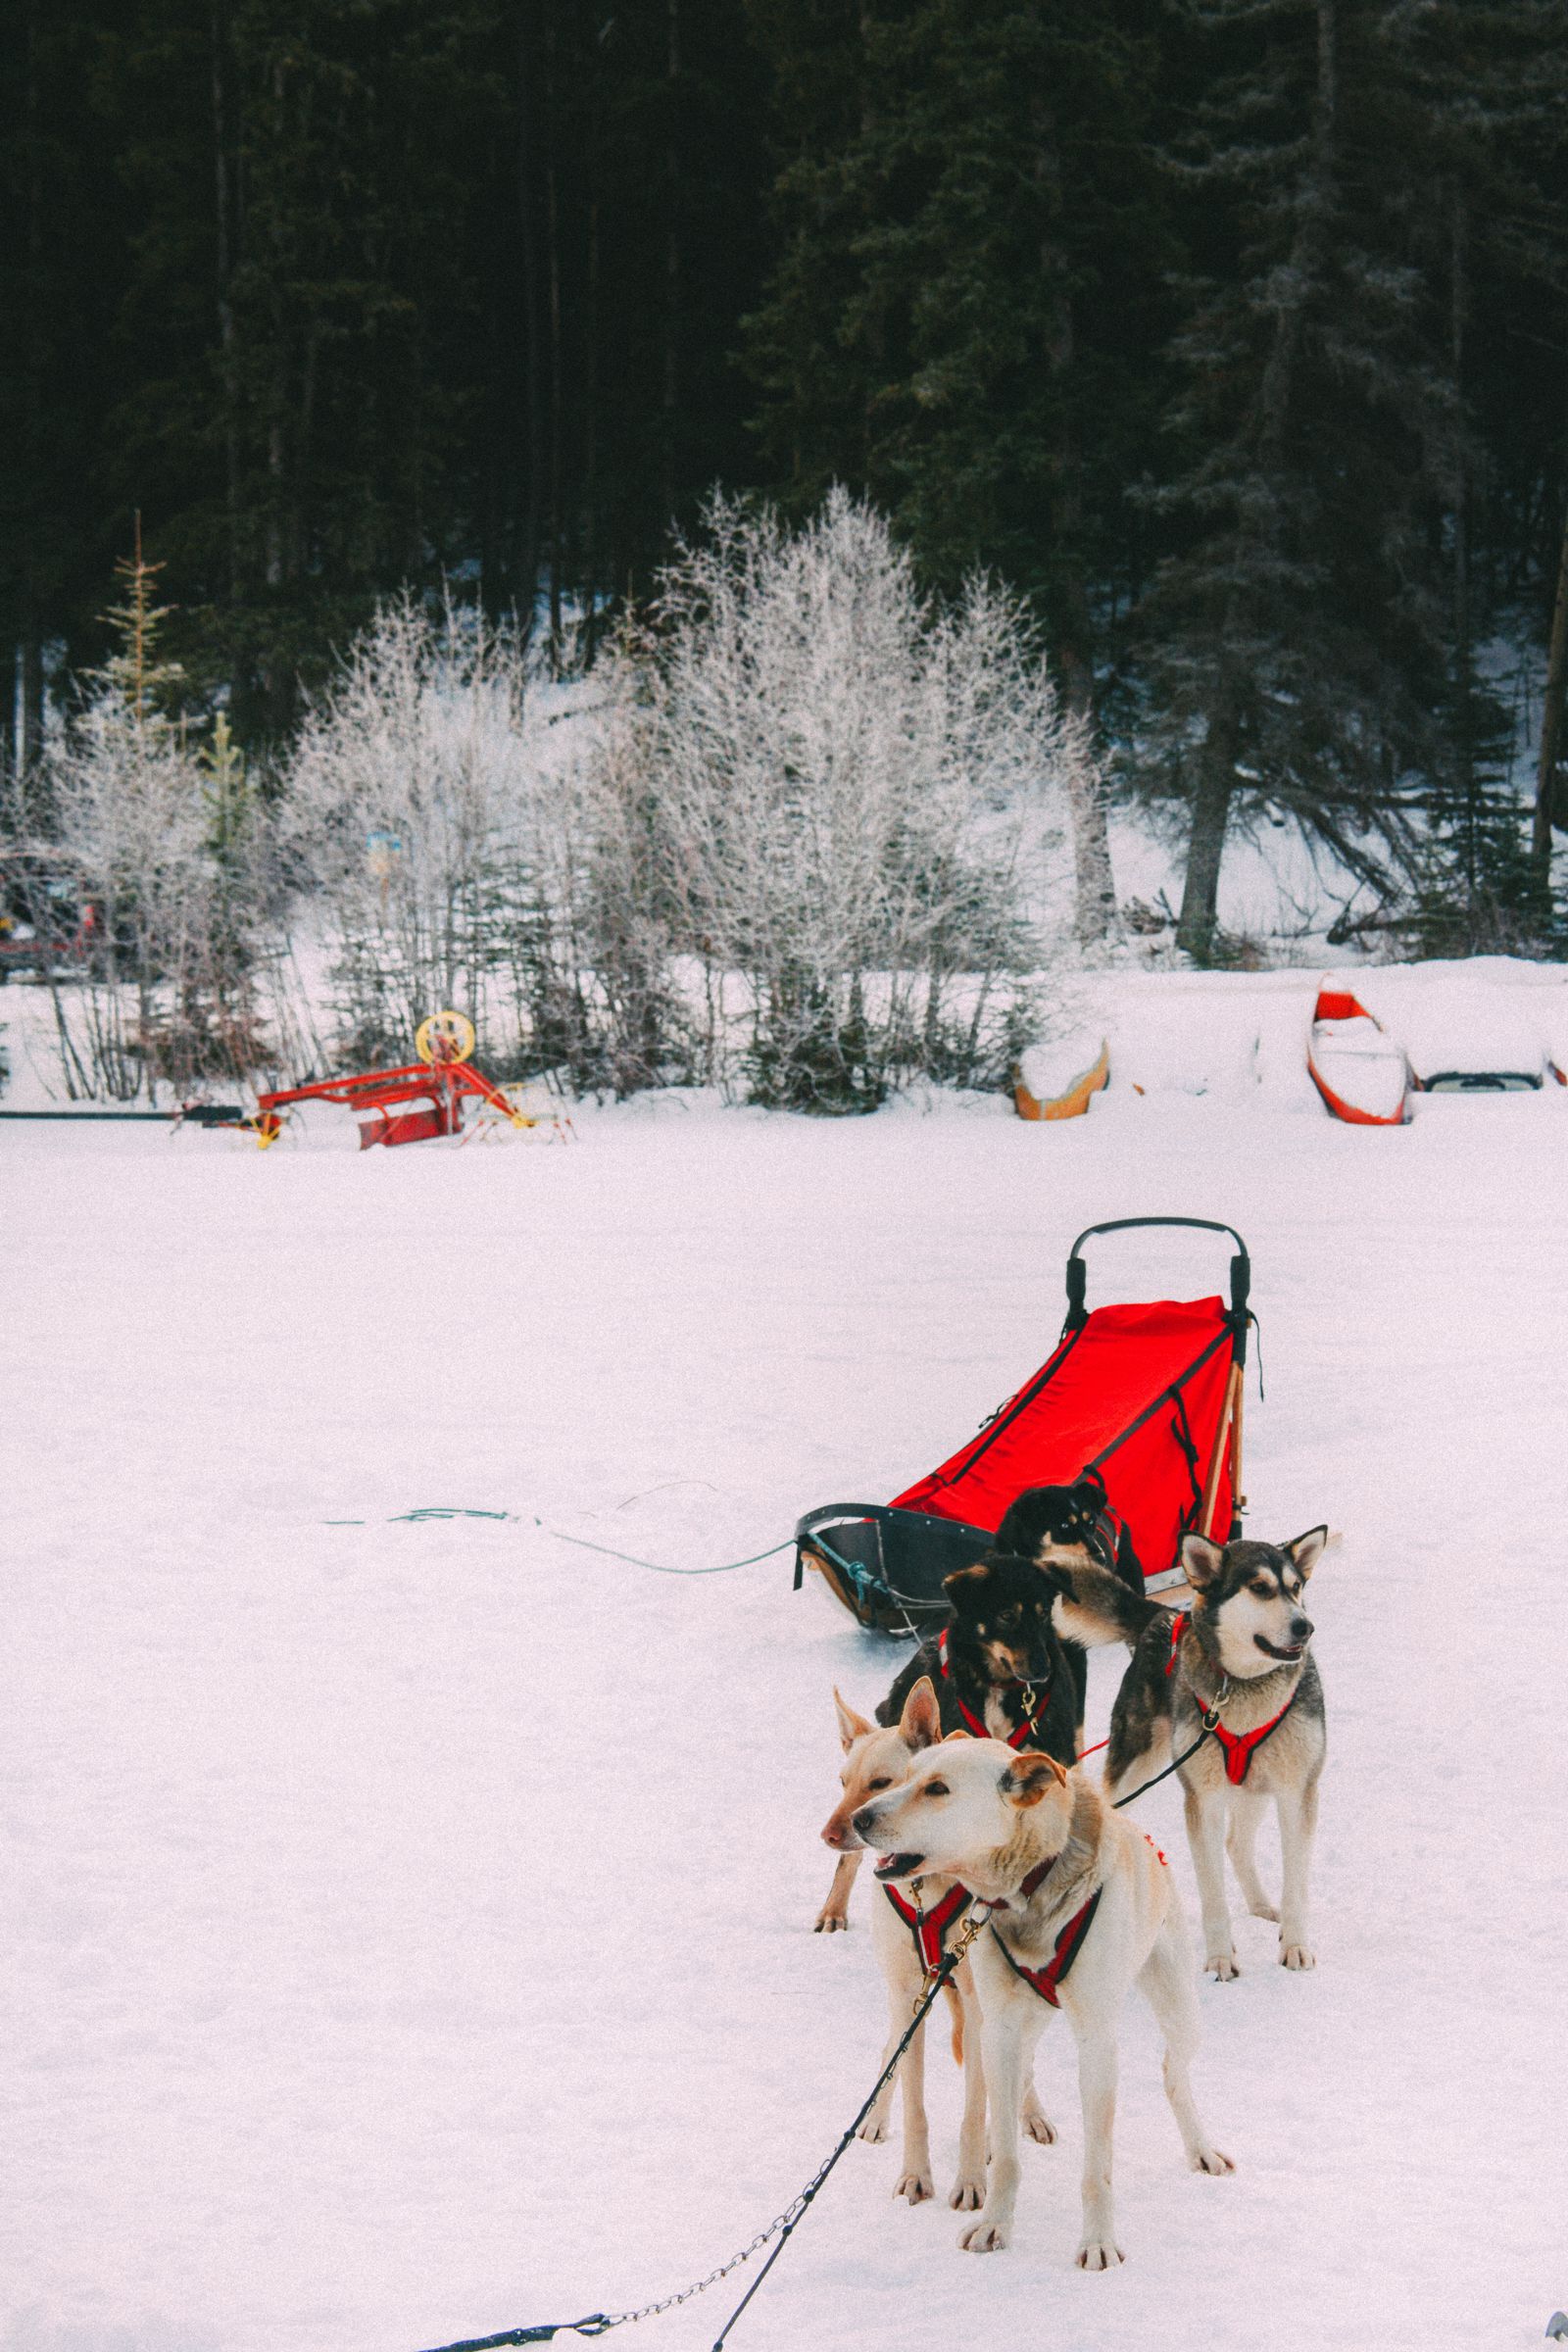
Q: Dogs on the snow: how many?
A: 5